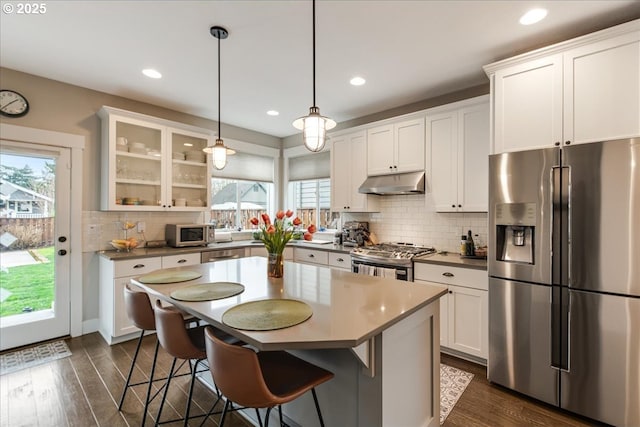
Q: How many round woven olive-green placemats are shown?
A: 3